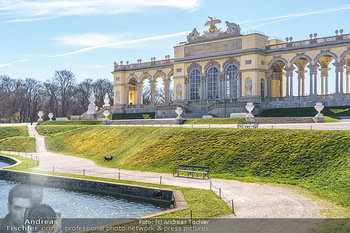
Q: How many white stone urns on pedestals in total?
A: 6